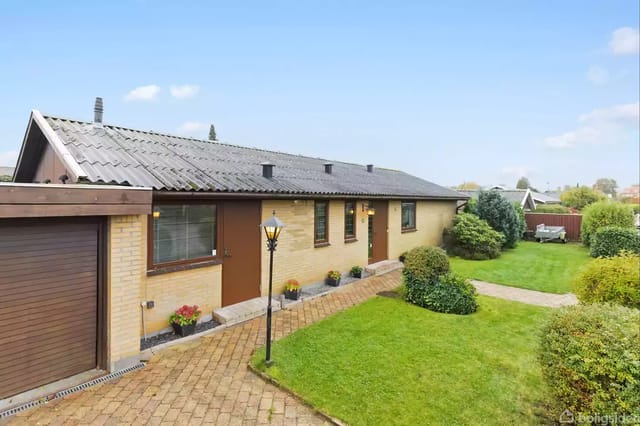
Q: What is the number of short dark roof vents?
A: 3